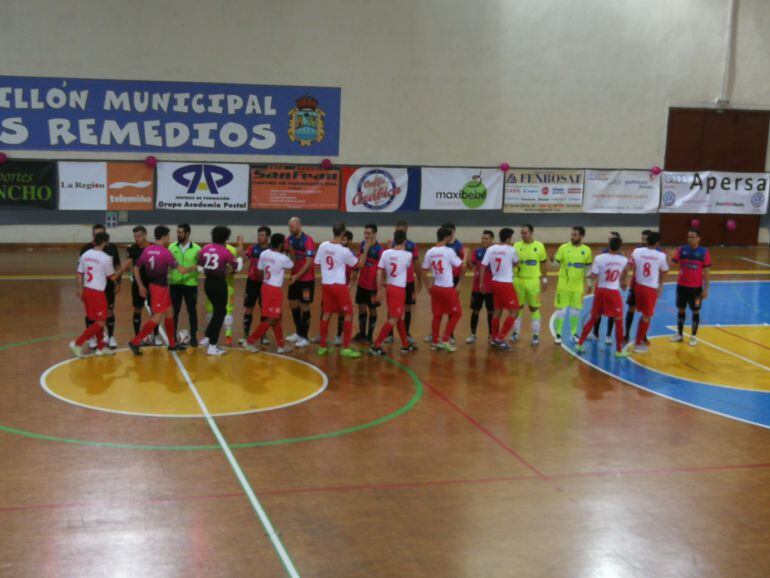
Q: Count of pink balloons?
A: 7